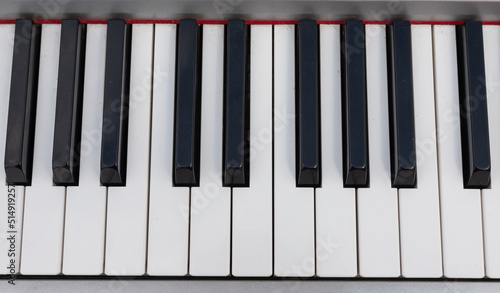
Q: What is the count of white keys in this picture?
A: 13